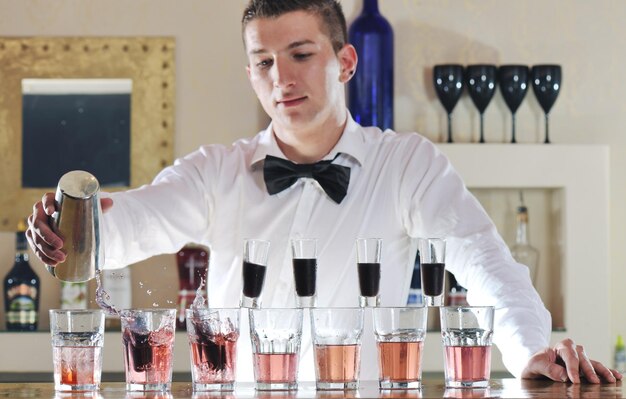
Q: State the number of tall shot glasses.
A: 4